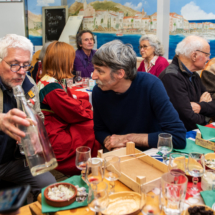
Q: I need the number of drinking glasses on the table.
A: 9